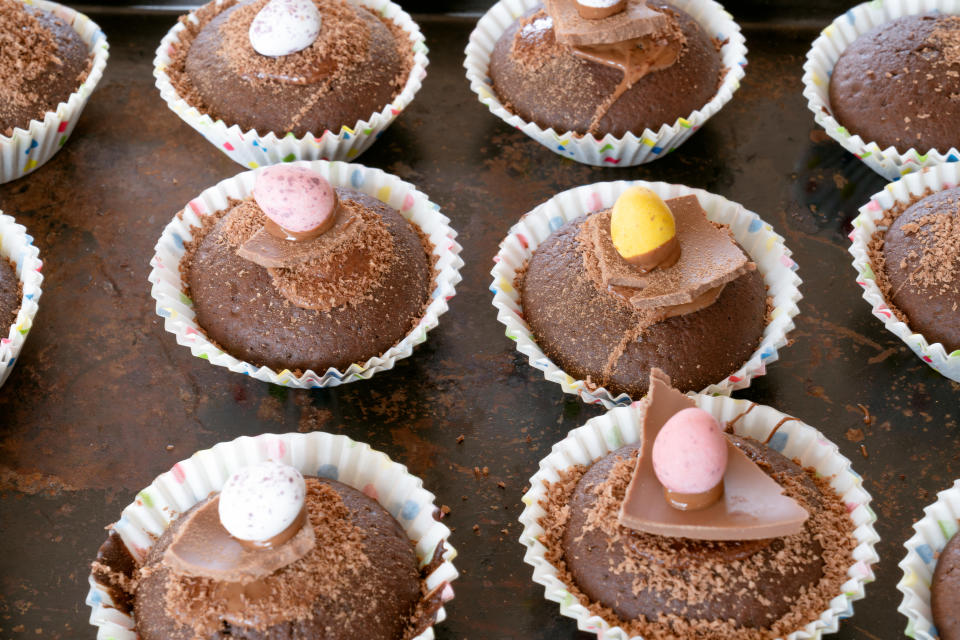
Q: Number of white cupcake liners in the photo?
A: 11